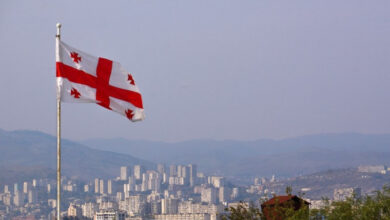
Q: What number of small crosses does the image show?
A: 4